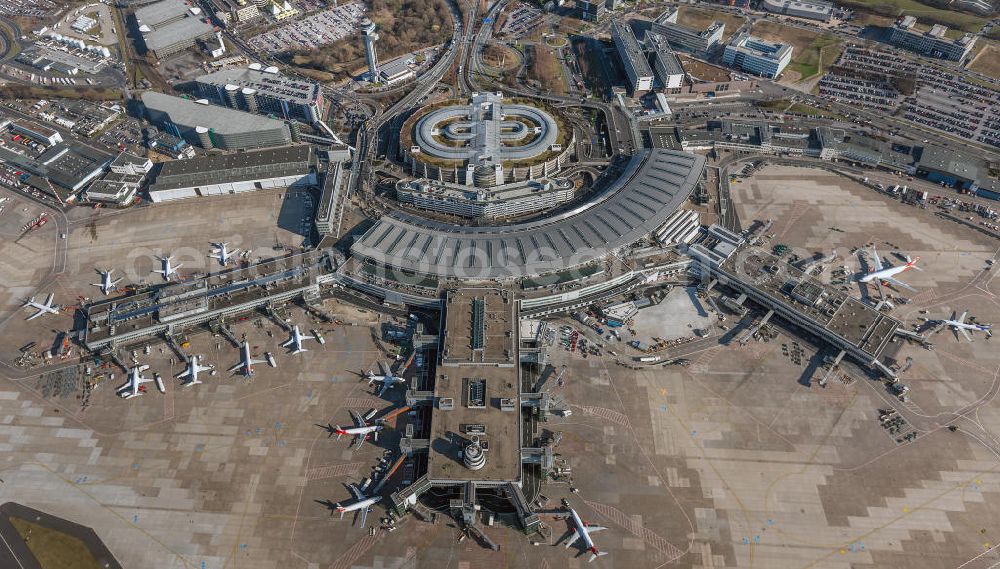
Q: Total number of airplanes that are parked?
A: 14